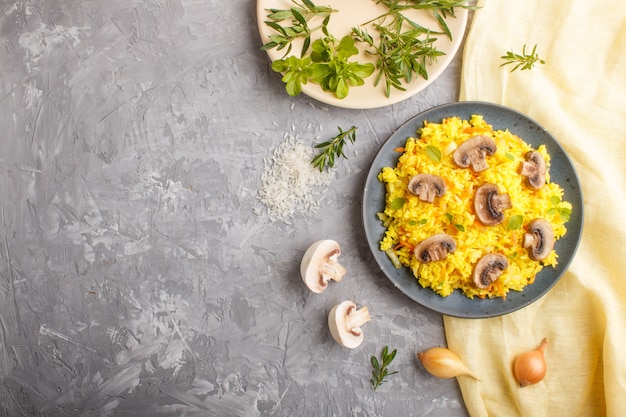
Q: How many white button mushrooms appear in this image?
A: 2